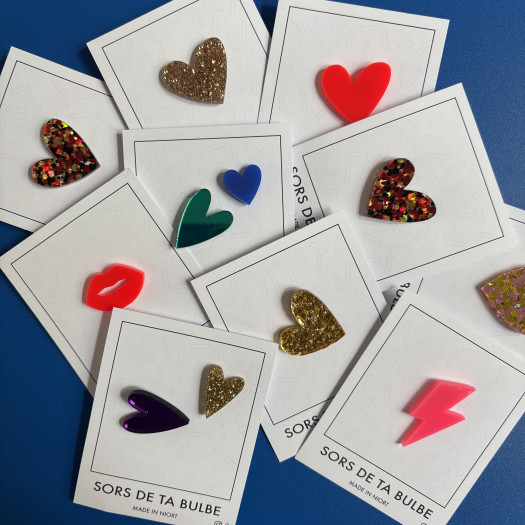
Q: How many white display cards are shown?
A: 10